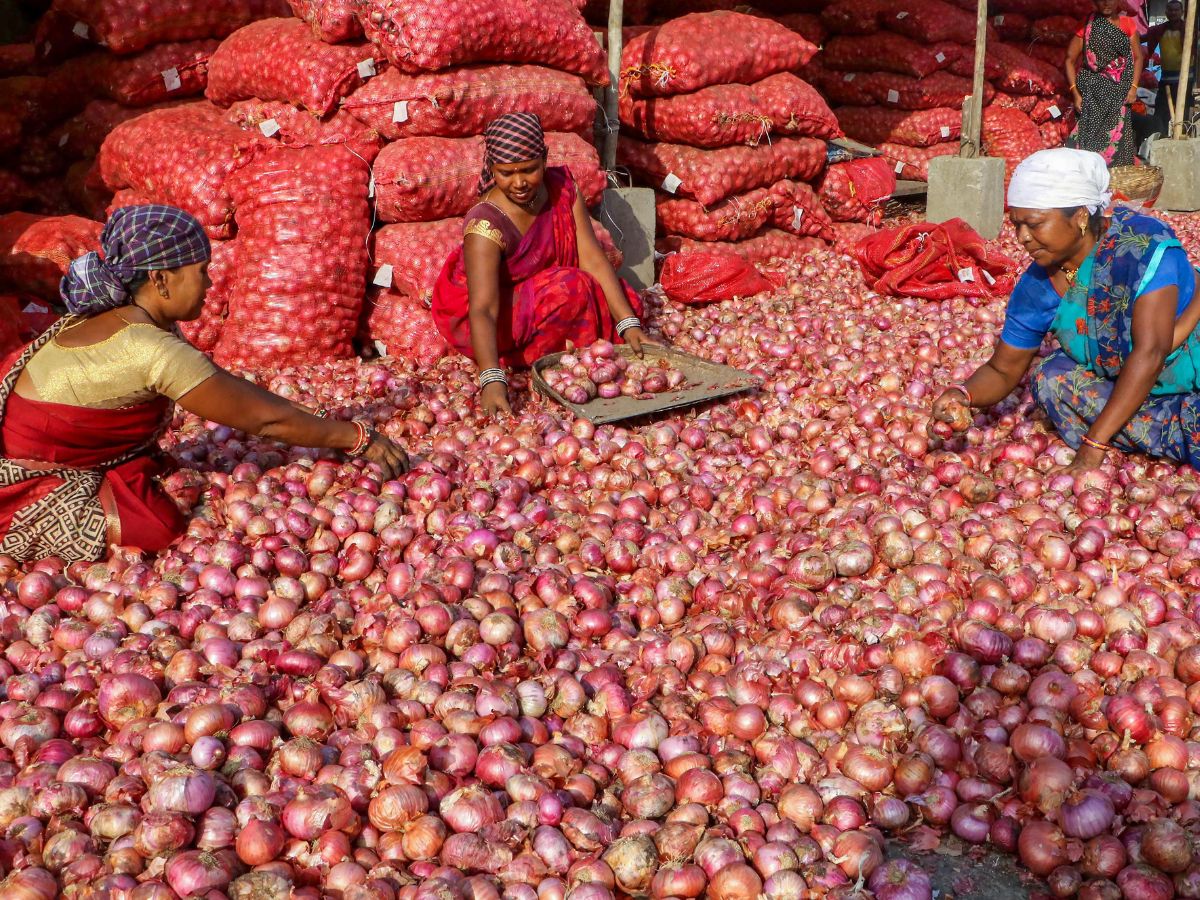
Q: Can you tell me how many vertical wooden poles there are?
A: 3